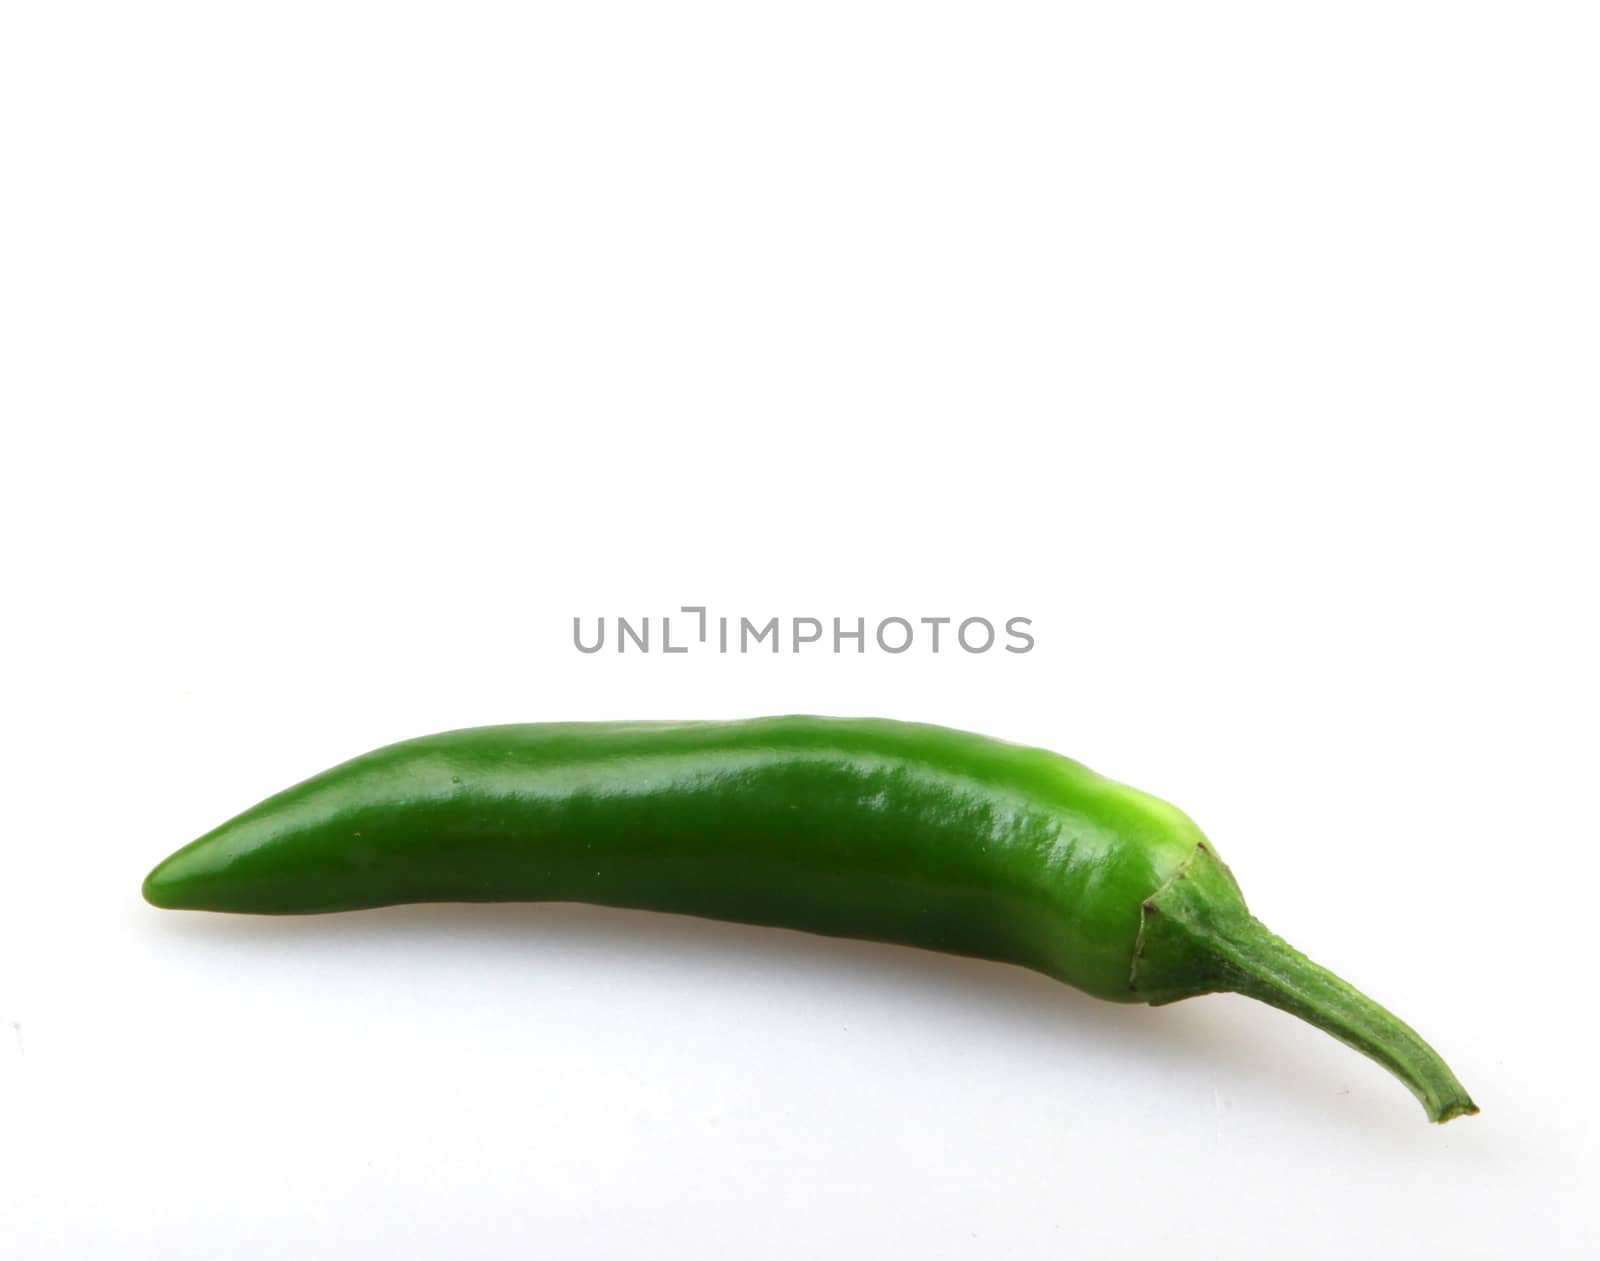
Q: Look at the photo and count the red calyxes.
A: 0